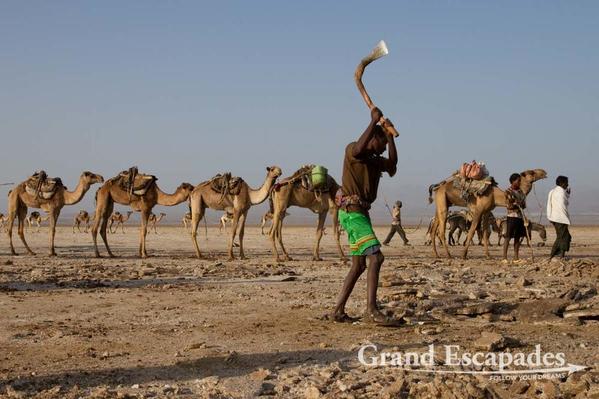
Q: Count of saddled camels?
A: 5